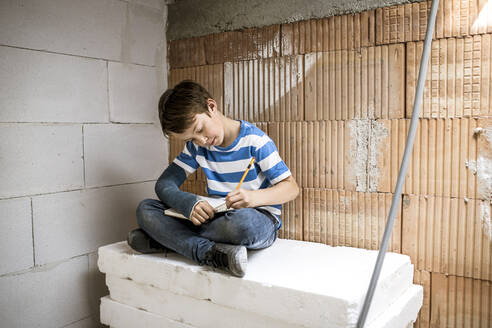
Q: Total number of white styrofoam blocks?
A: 3